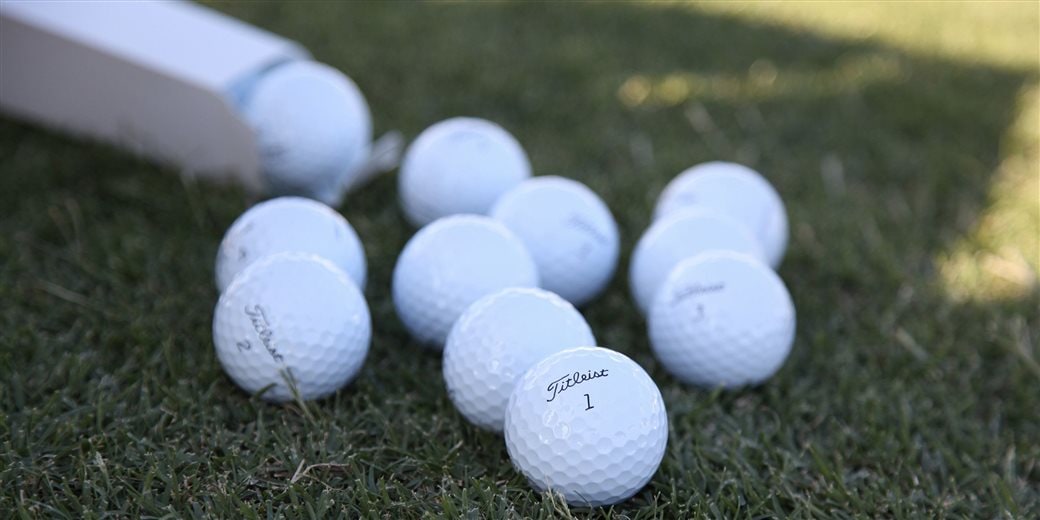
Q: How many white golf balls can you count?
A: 11